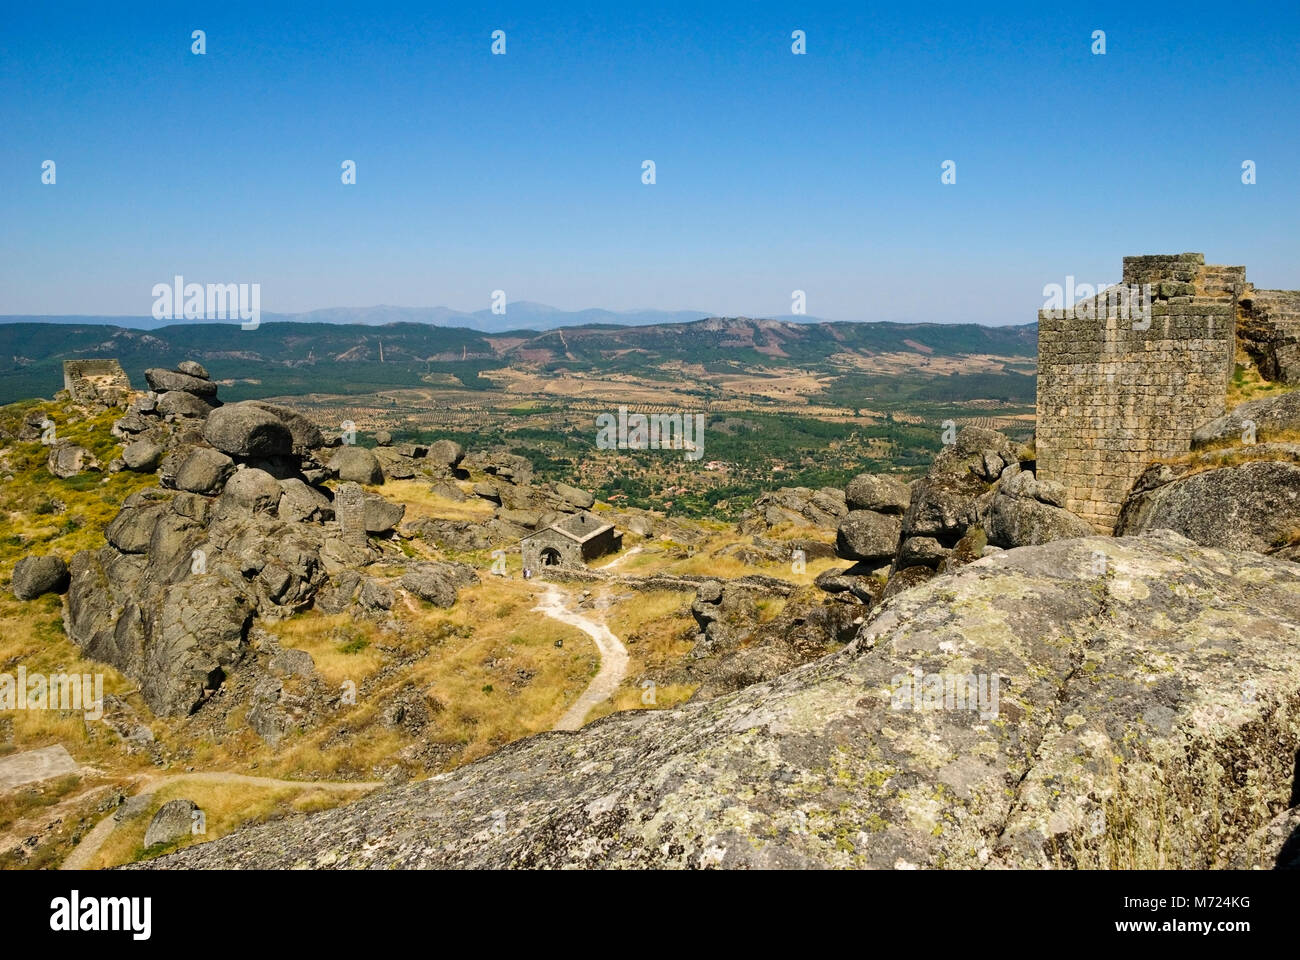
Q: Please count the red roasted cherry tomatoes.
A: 0